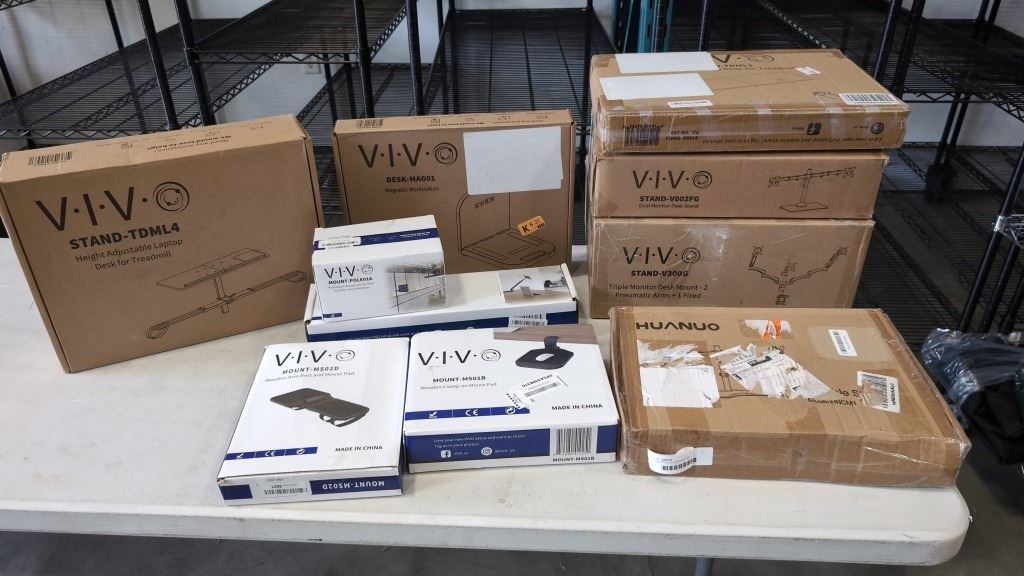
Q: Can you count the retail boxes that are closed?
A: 10